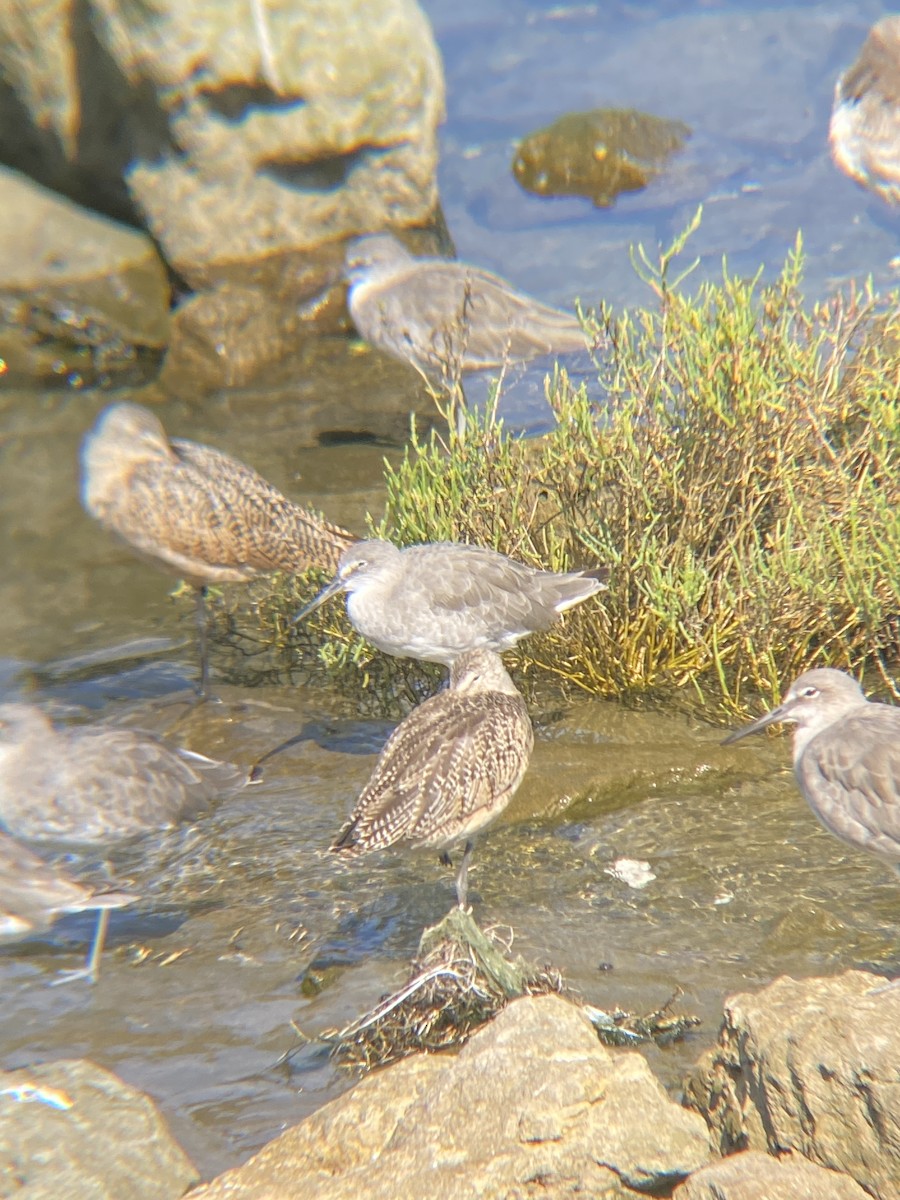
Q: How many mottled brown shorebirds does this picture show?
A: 2